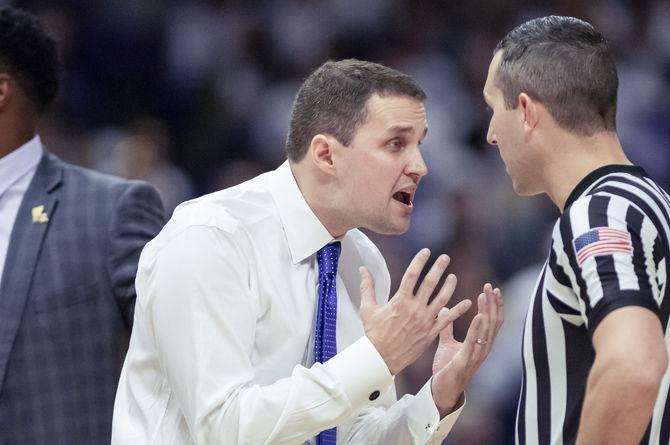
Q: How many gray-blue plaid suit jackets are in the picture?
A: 1